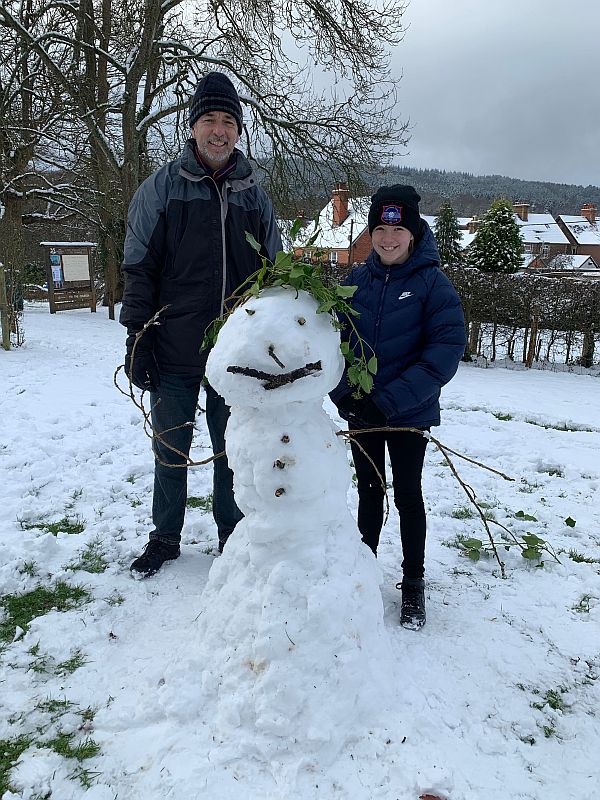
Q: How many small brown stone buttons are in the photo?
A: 3